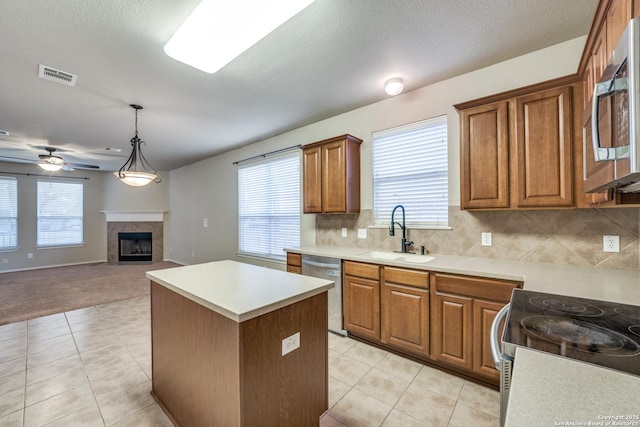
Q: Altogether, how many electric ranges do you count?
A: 1